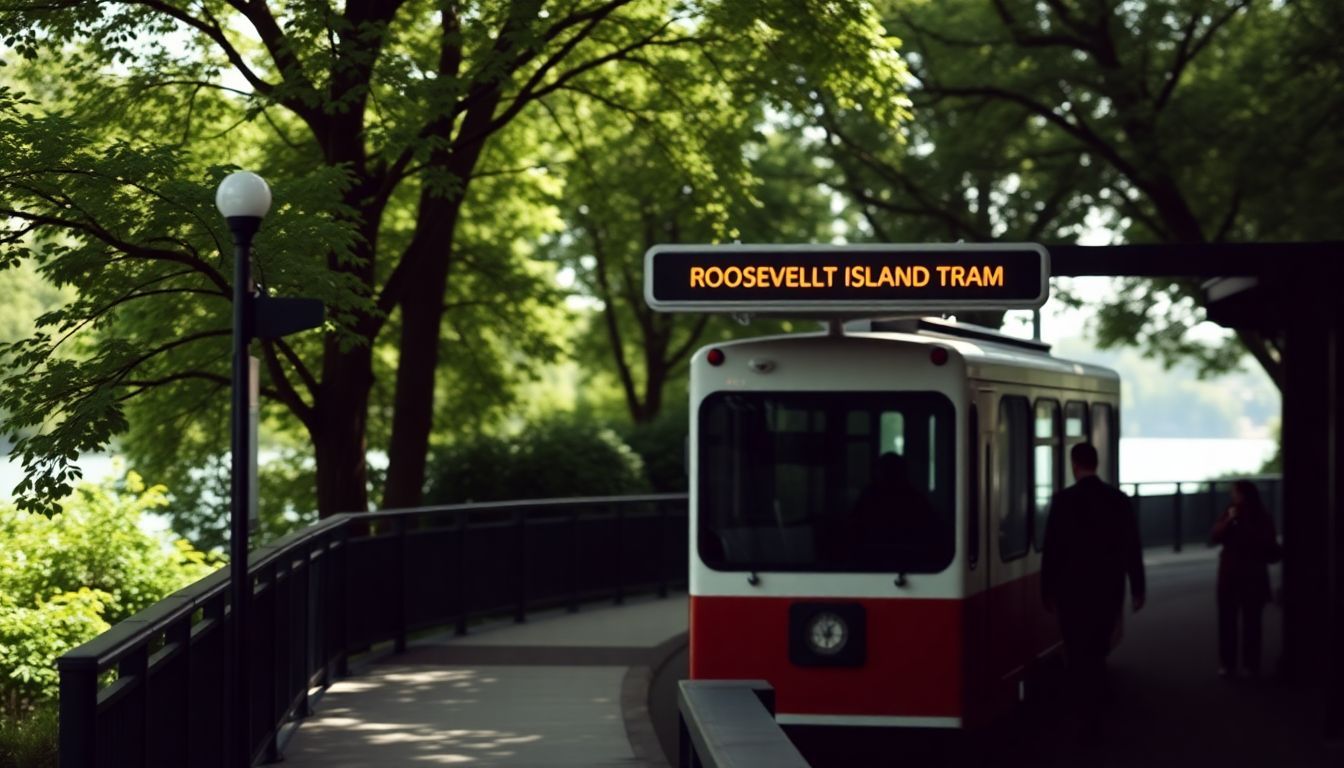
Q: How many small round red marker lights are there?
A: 2